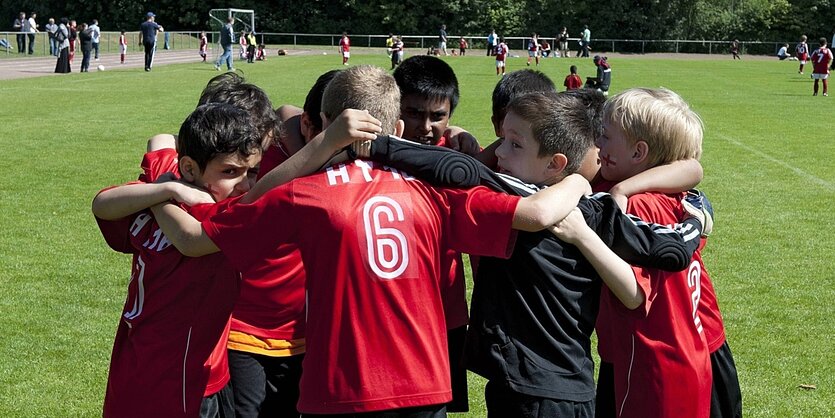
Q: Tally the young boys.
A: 9